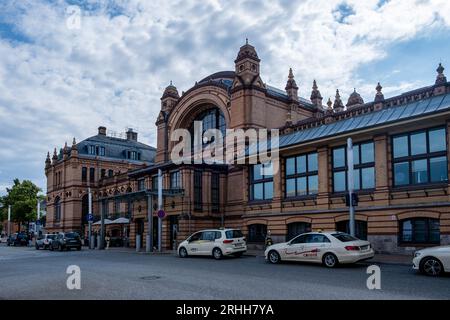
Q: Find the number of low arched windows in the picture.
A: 4